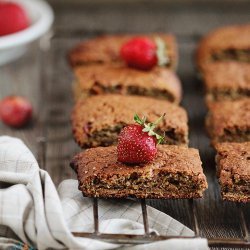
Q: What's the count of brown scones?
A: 8